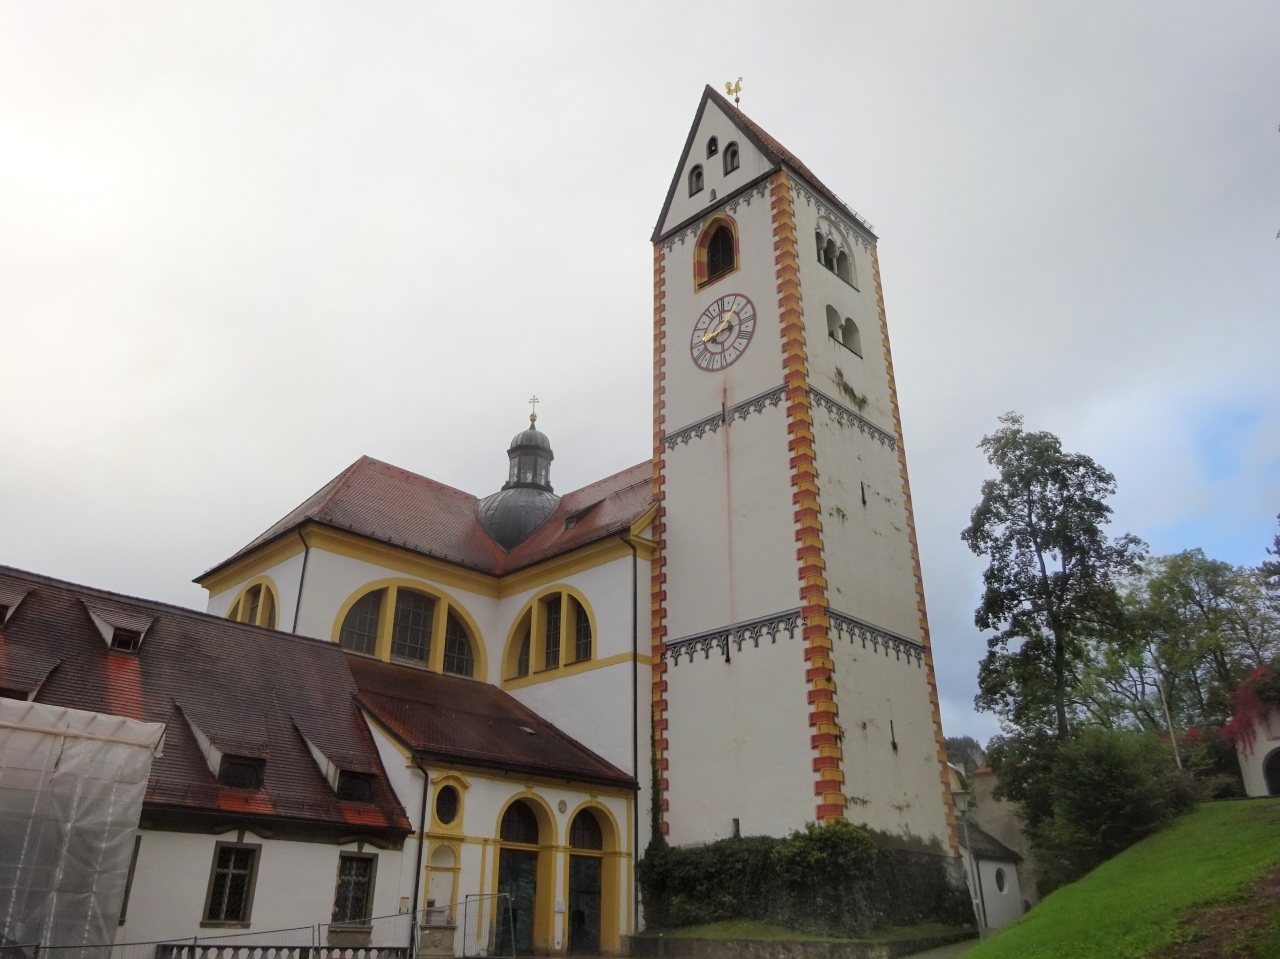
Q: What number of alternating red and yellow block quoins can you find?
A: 3